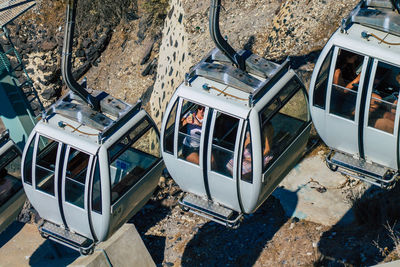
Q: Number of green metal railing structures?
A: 1